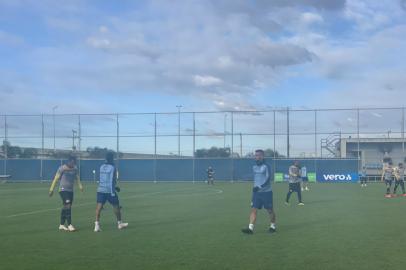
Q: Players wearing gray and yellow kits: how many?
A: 4